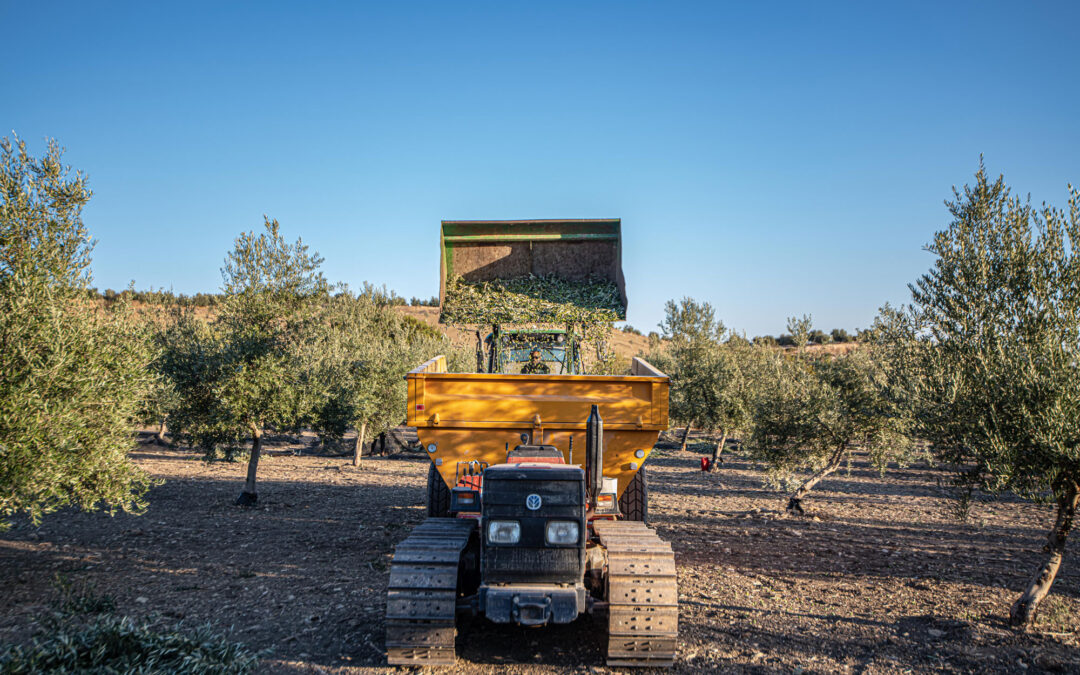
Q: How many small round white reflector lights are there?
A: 2